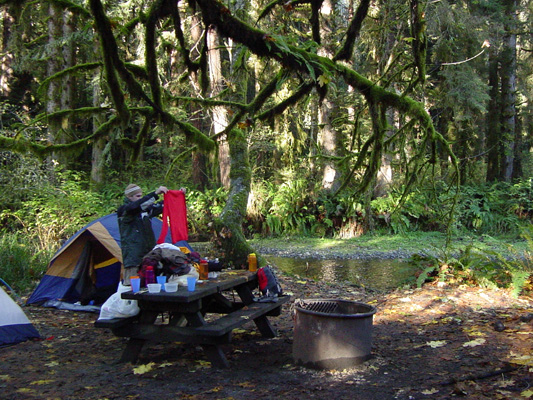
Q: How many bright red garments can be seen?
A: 1